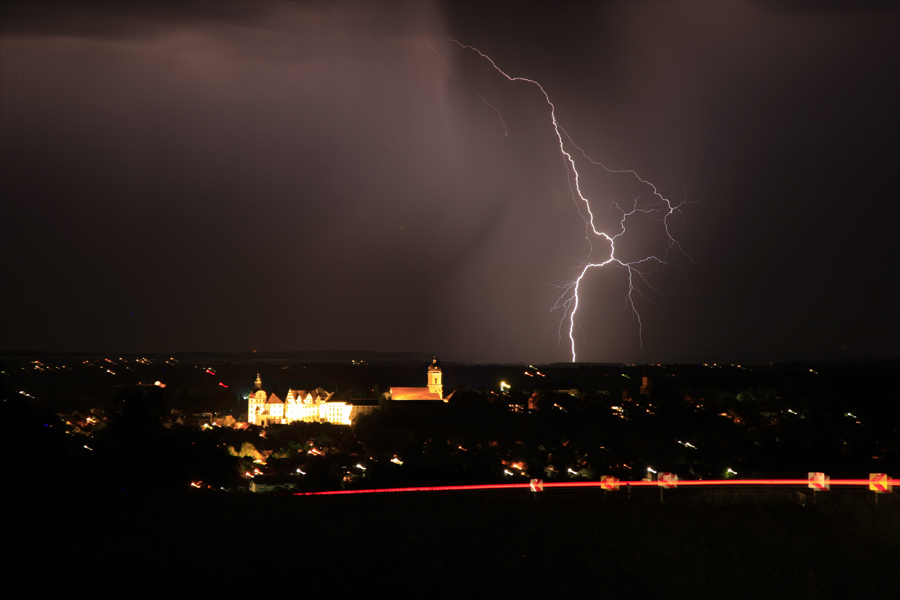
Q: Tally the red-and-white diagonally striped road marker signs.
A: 5